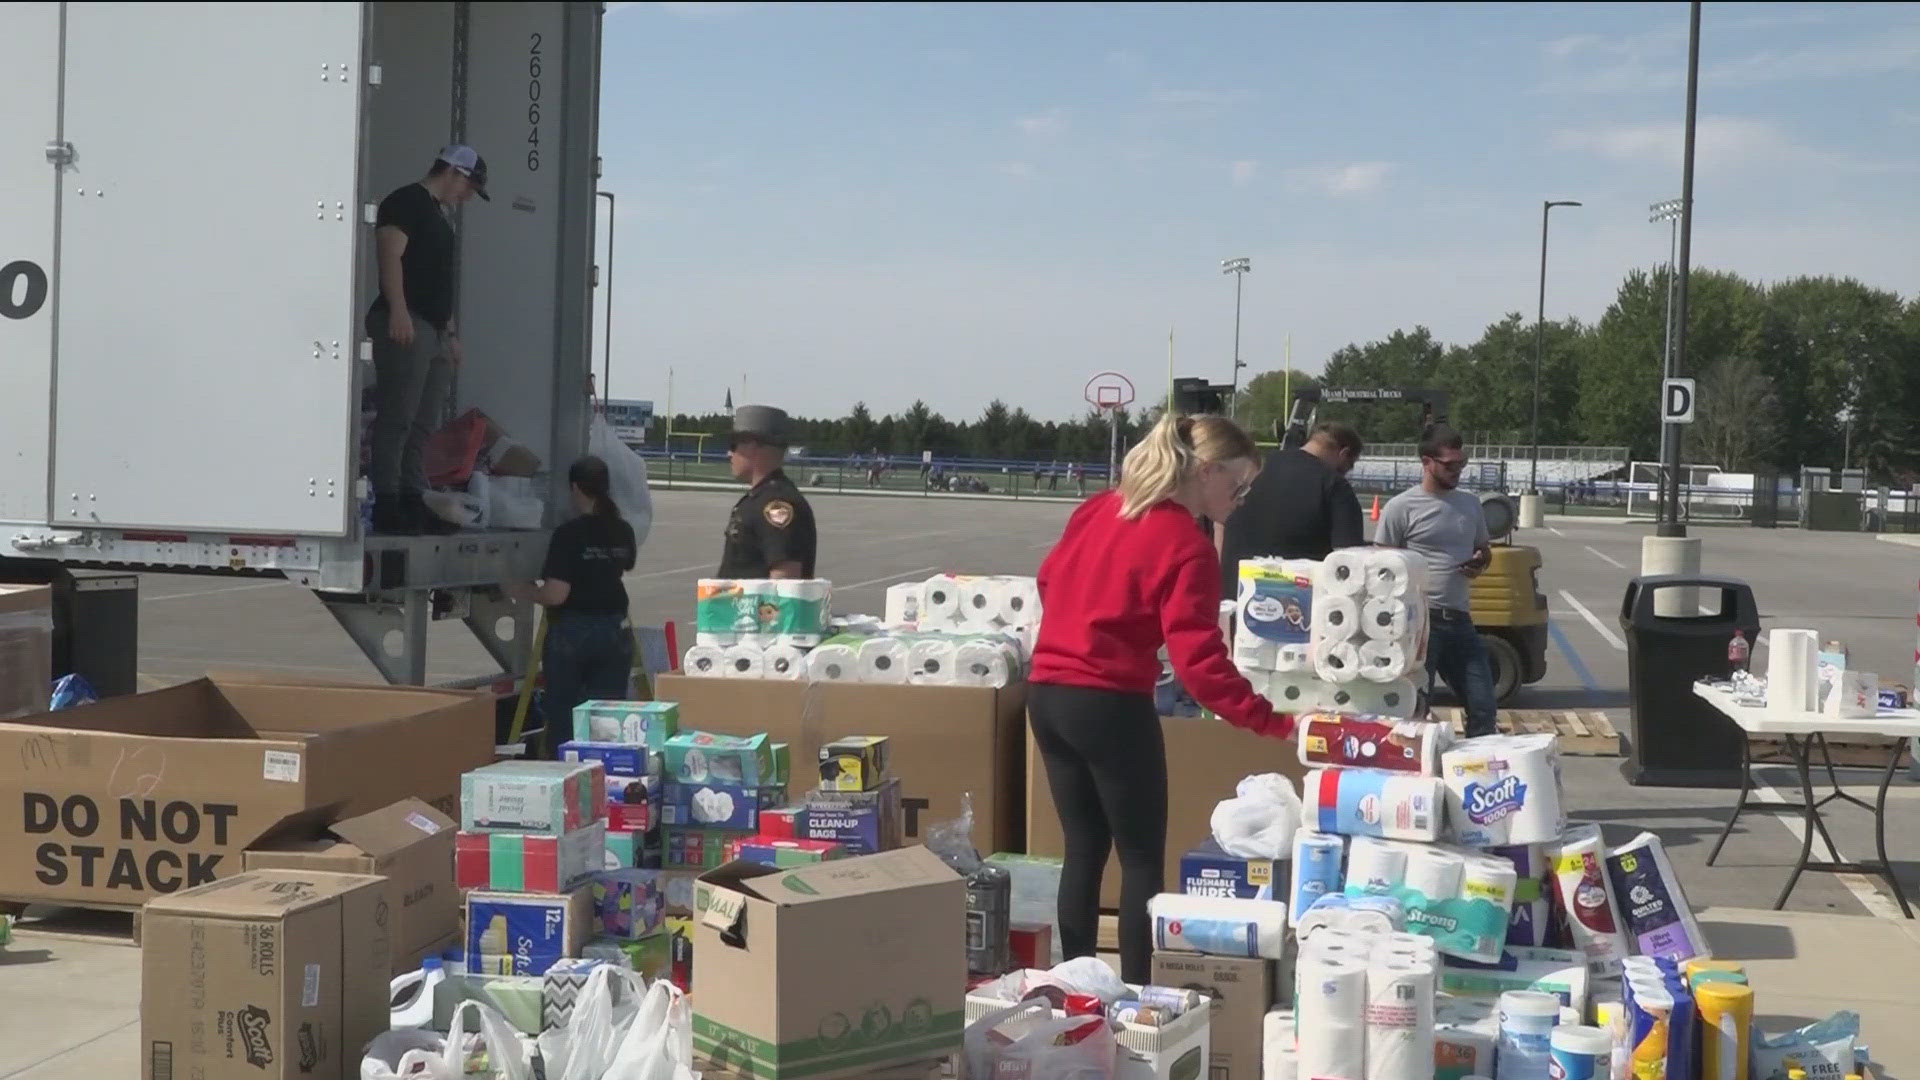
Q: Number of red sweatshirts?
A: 1